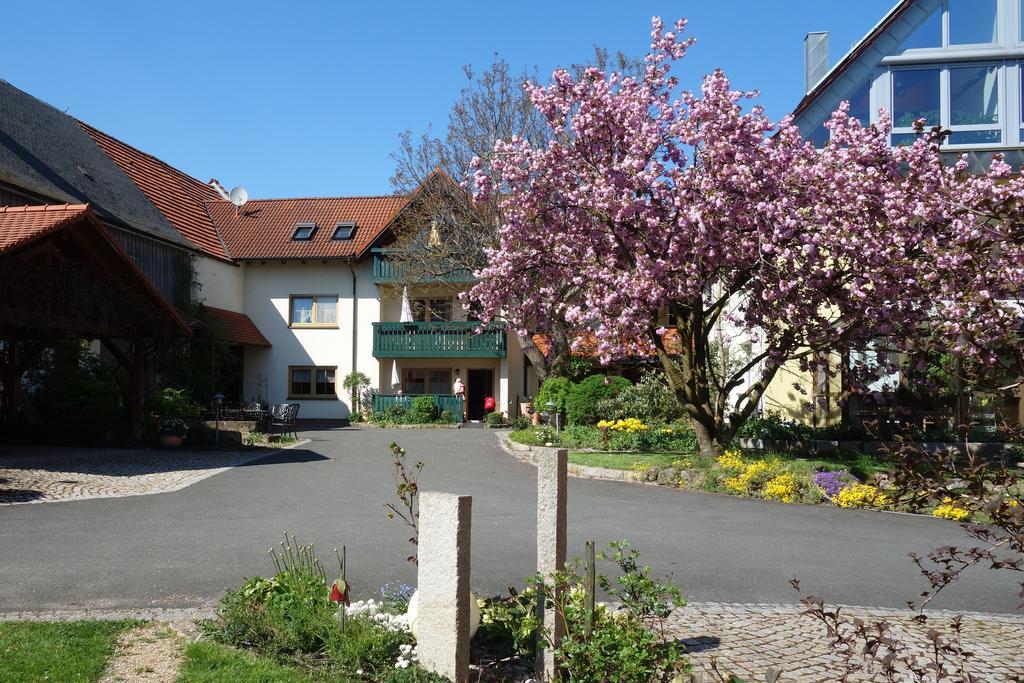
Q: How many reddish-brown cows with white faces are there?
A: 0